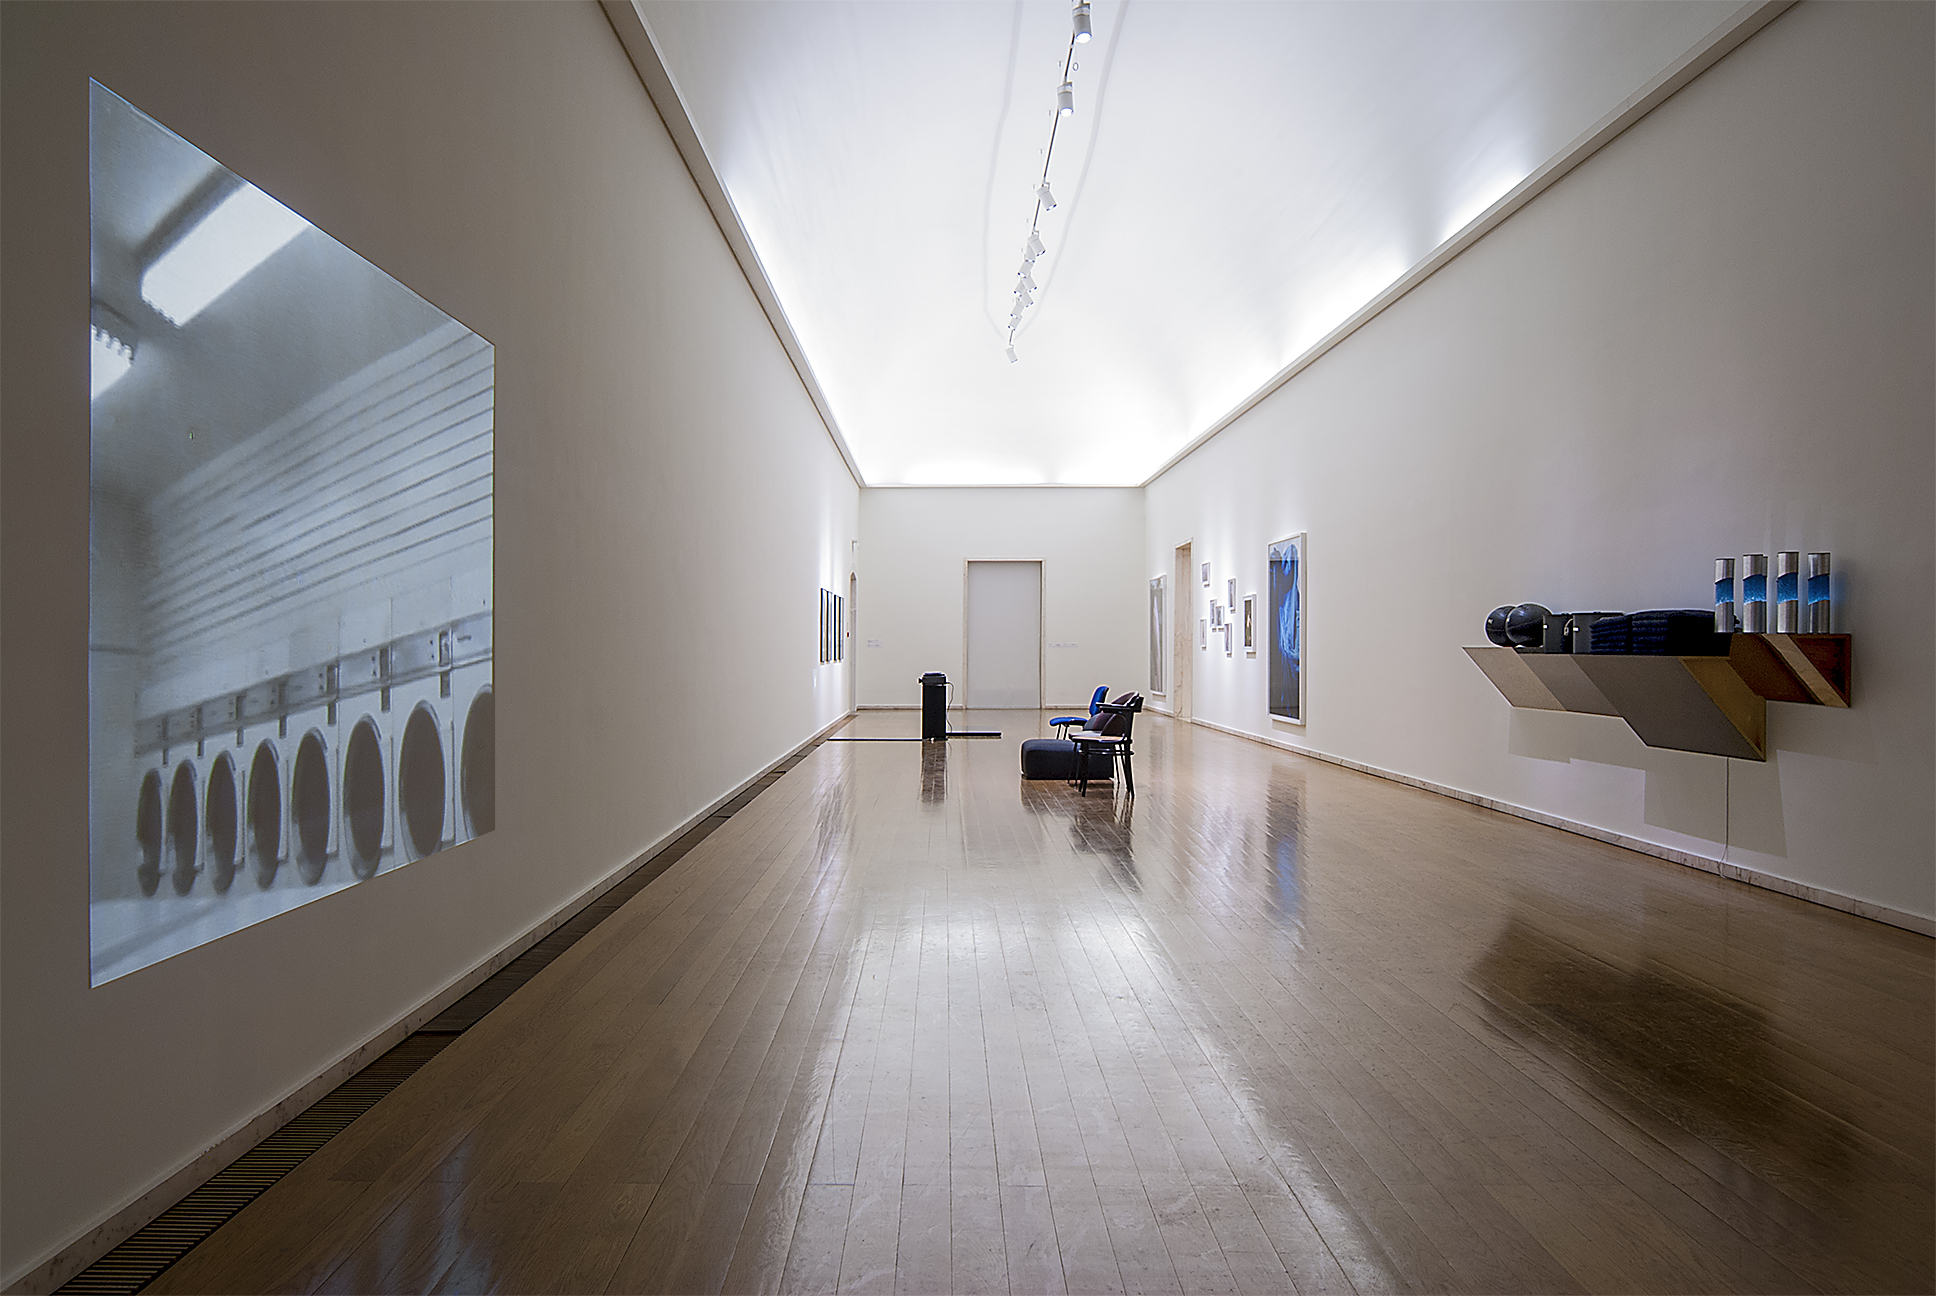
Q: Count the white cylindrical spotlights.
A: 12